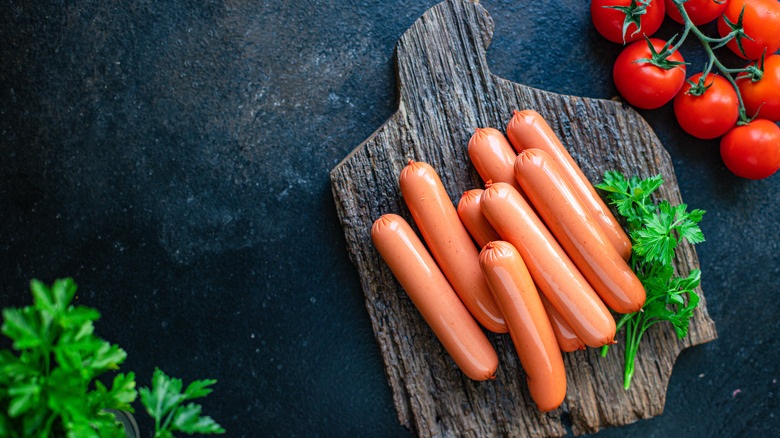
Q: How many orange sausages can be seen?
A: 8